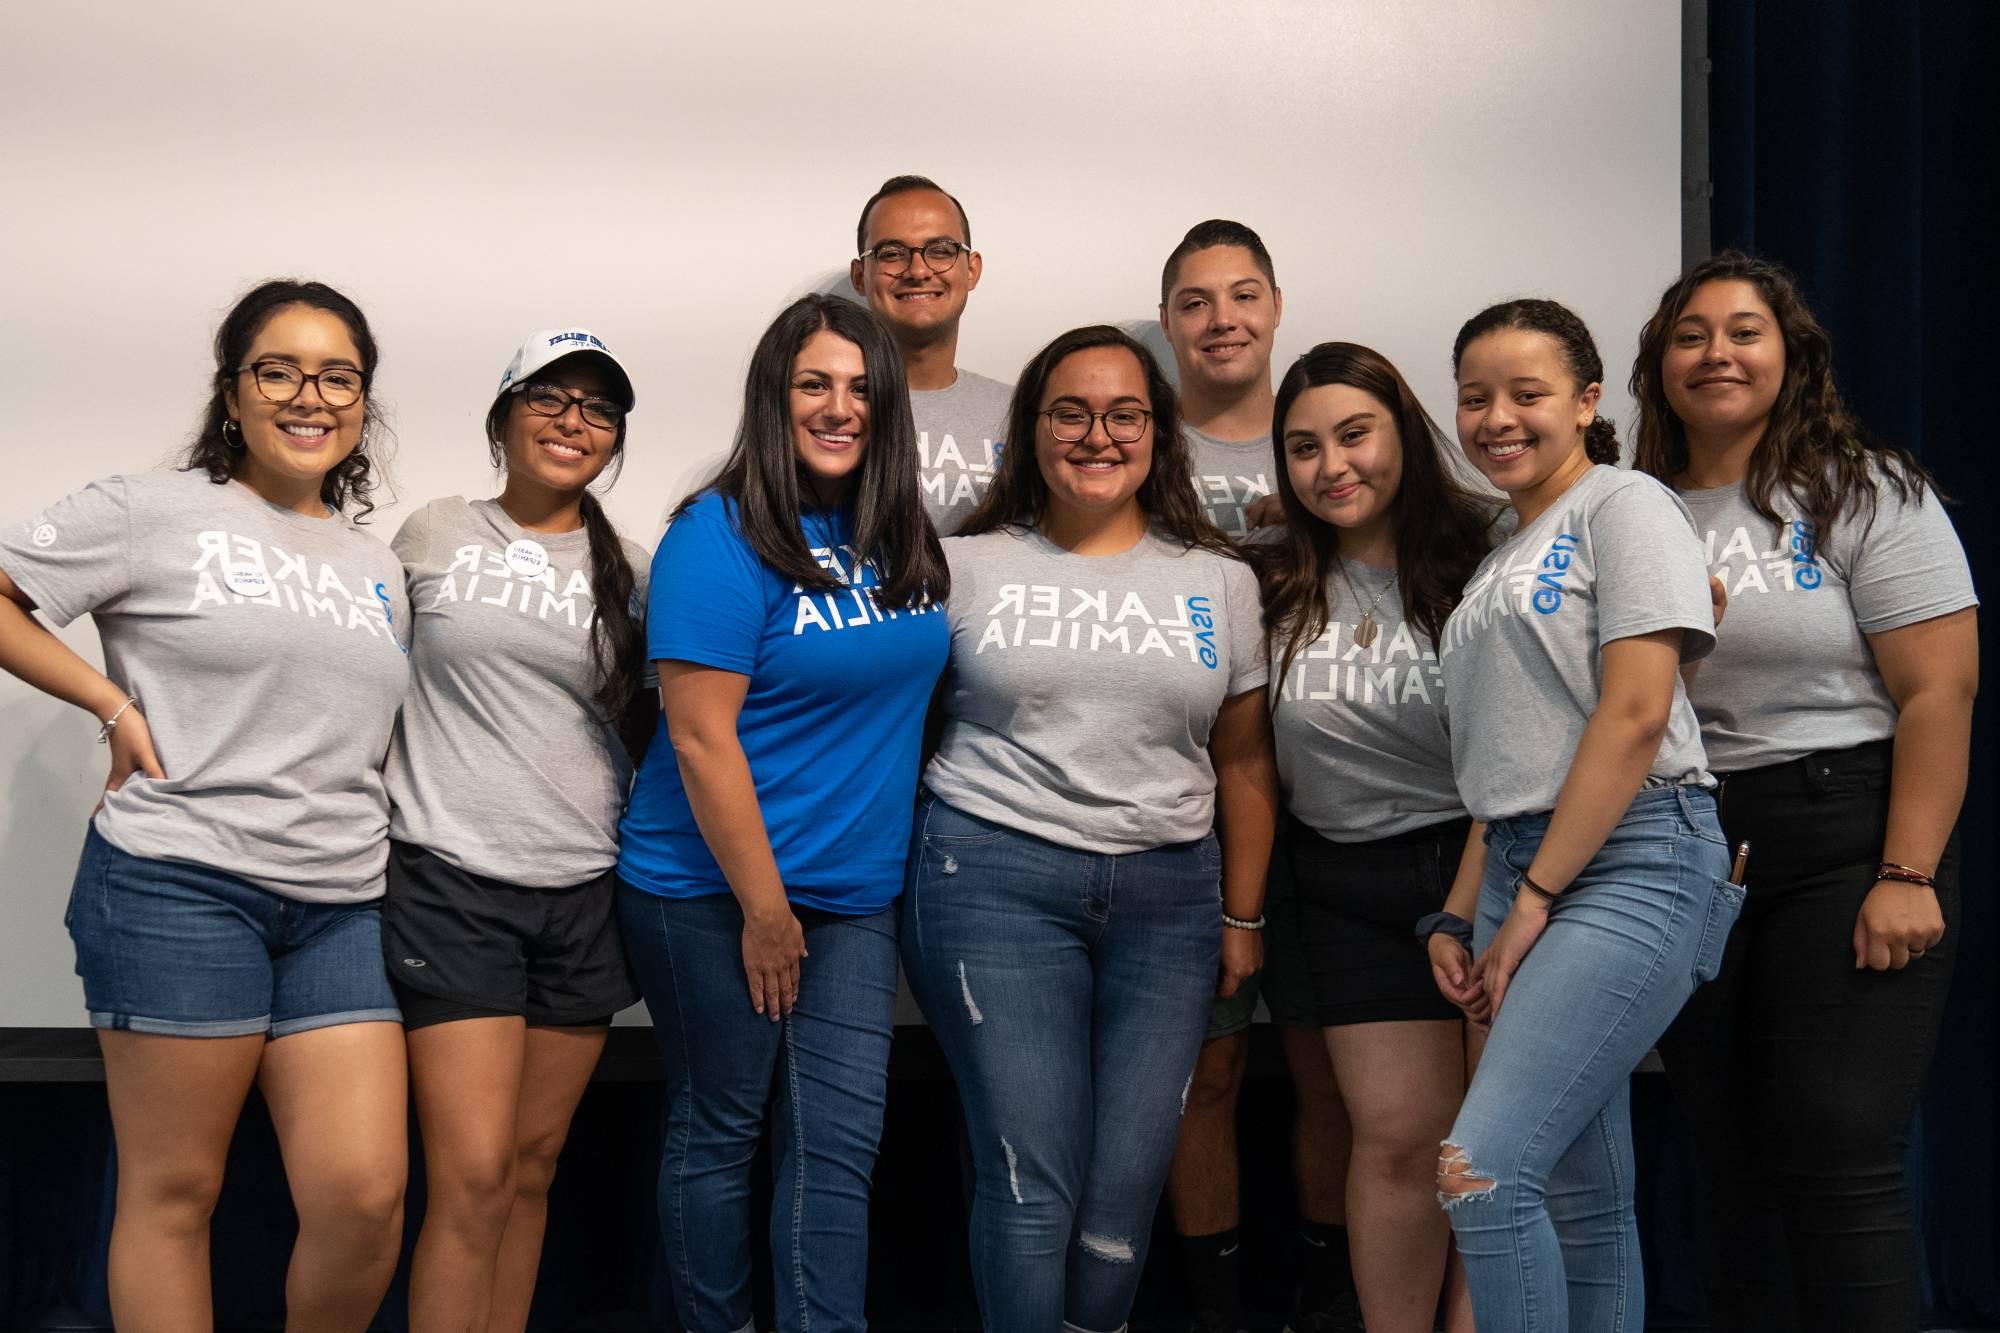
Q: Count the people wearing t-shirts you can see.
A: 9